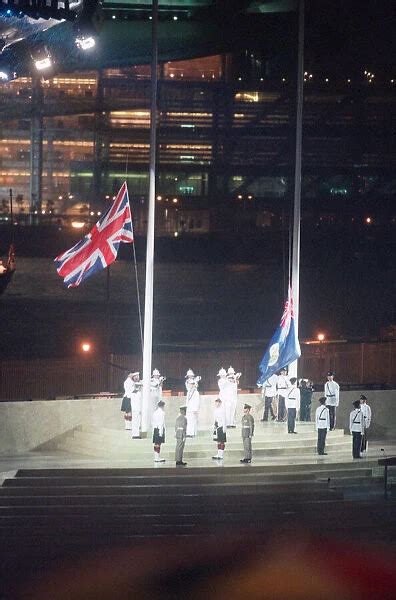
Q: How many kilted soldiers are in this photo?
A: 3